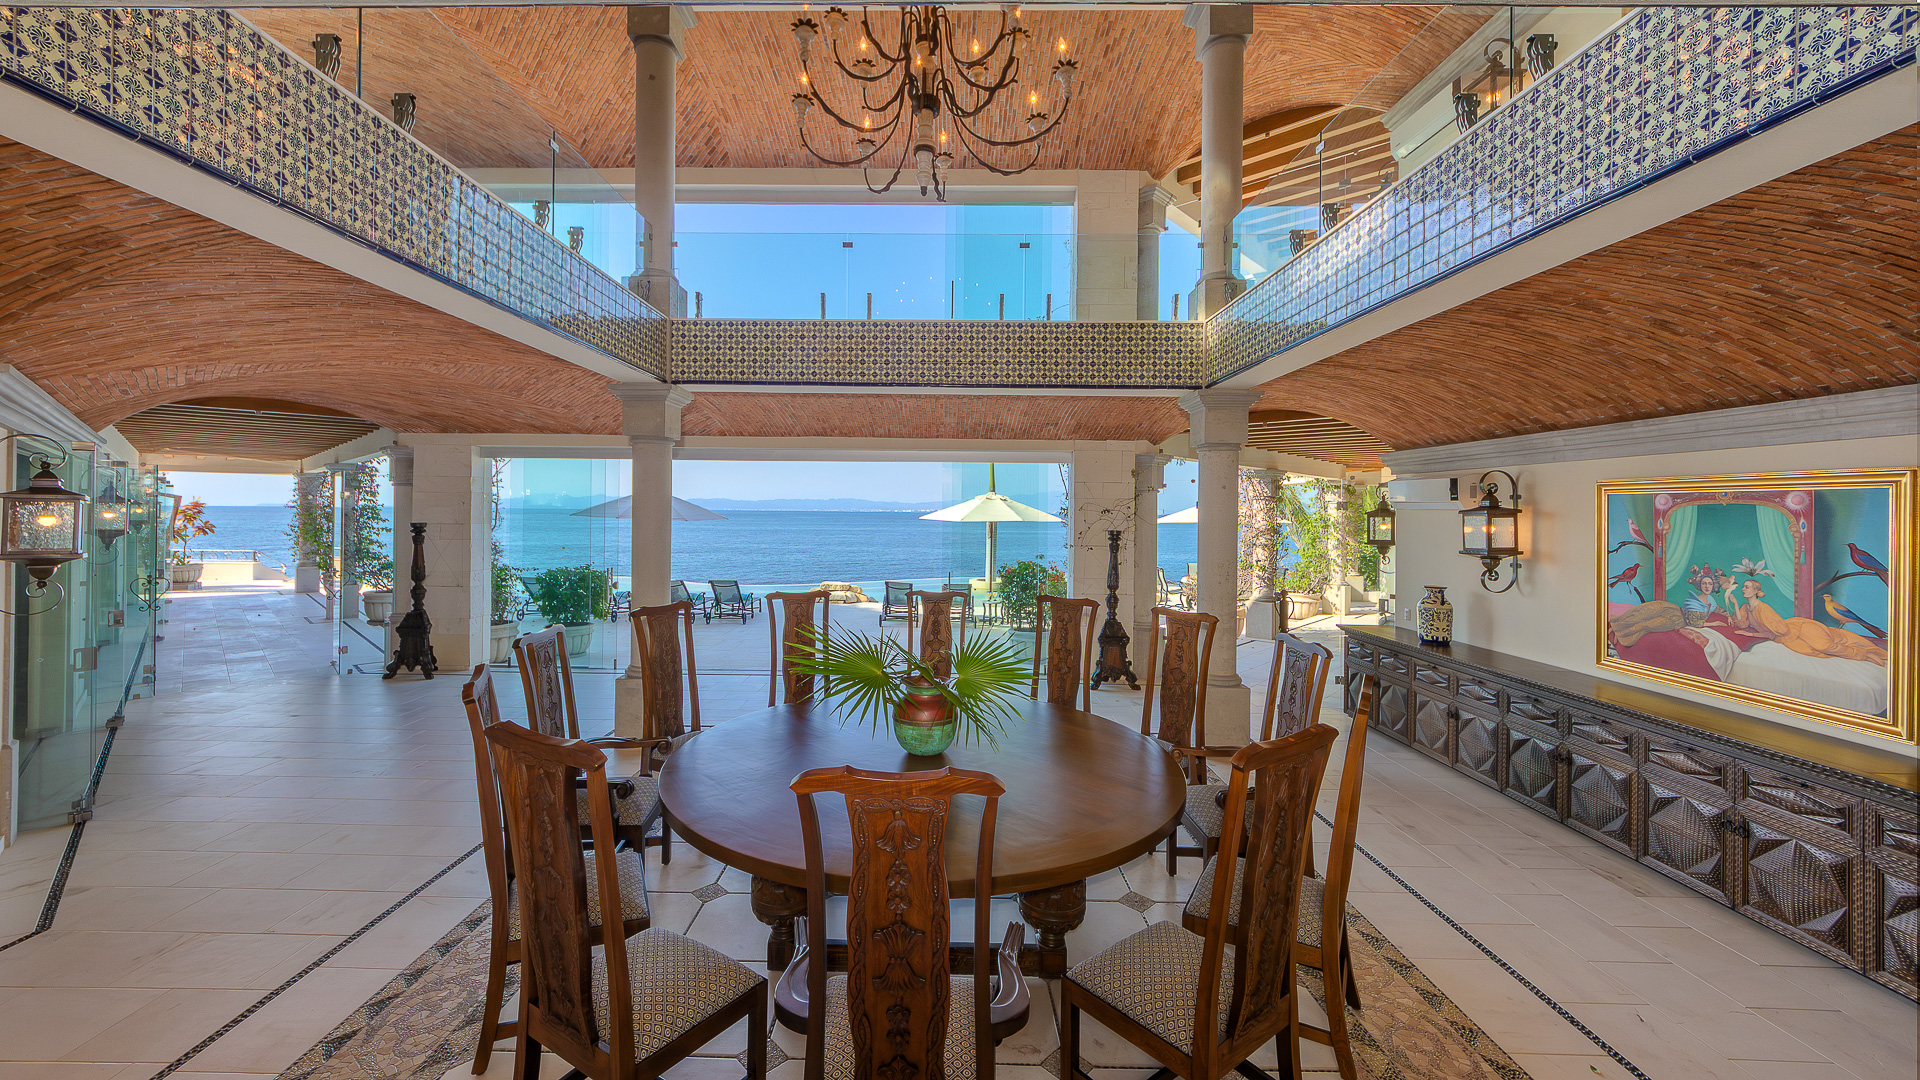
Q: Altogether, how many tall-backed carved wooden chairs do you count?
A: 12